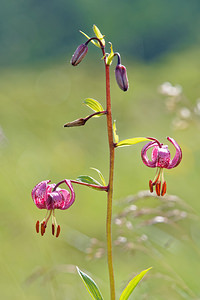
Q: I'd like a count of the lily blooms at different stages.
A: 5